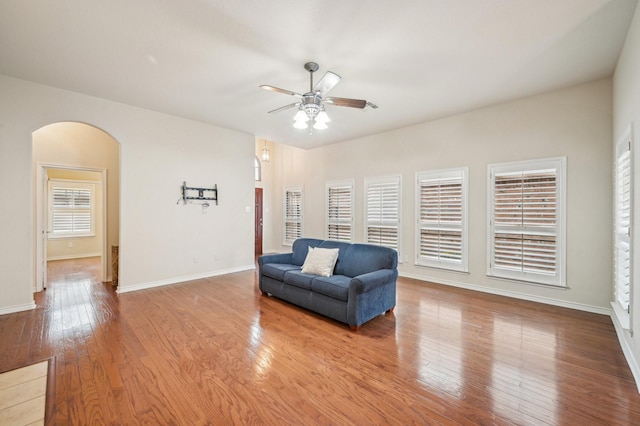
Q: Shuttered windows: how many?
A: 7